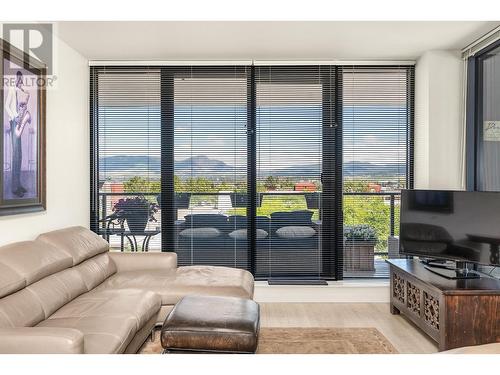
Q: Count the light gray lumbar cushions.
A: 3